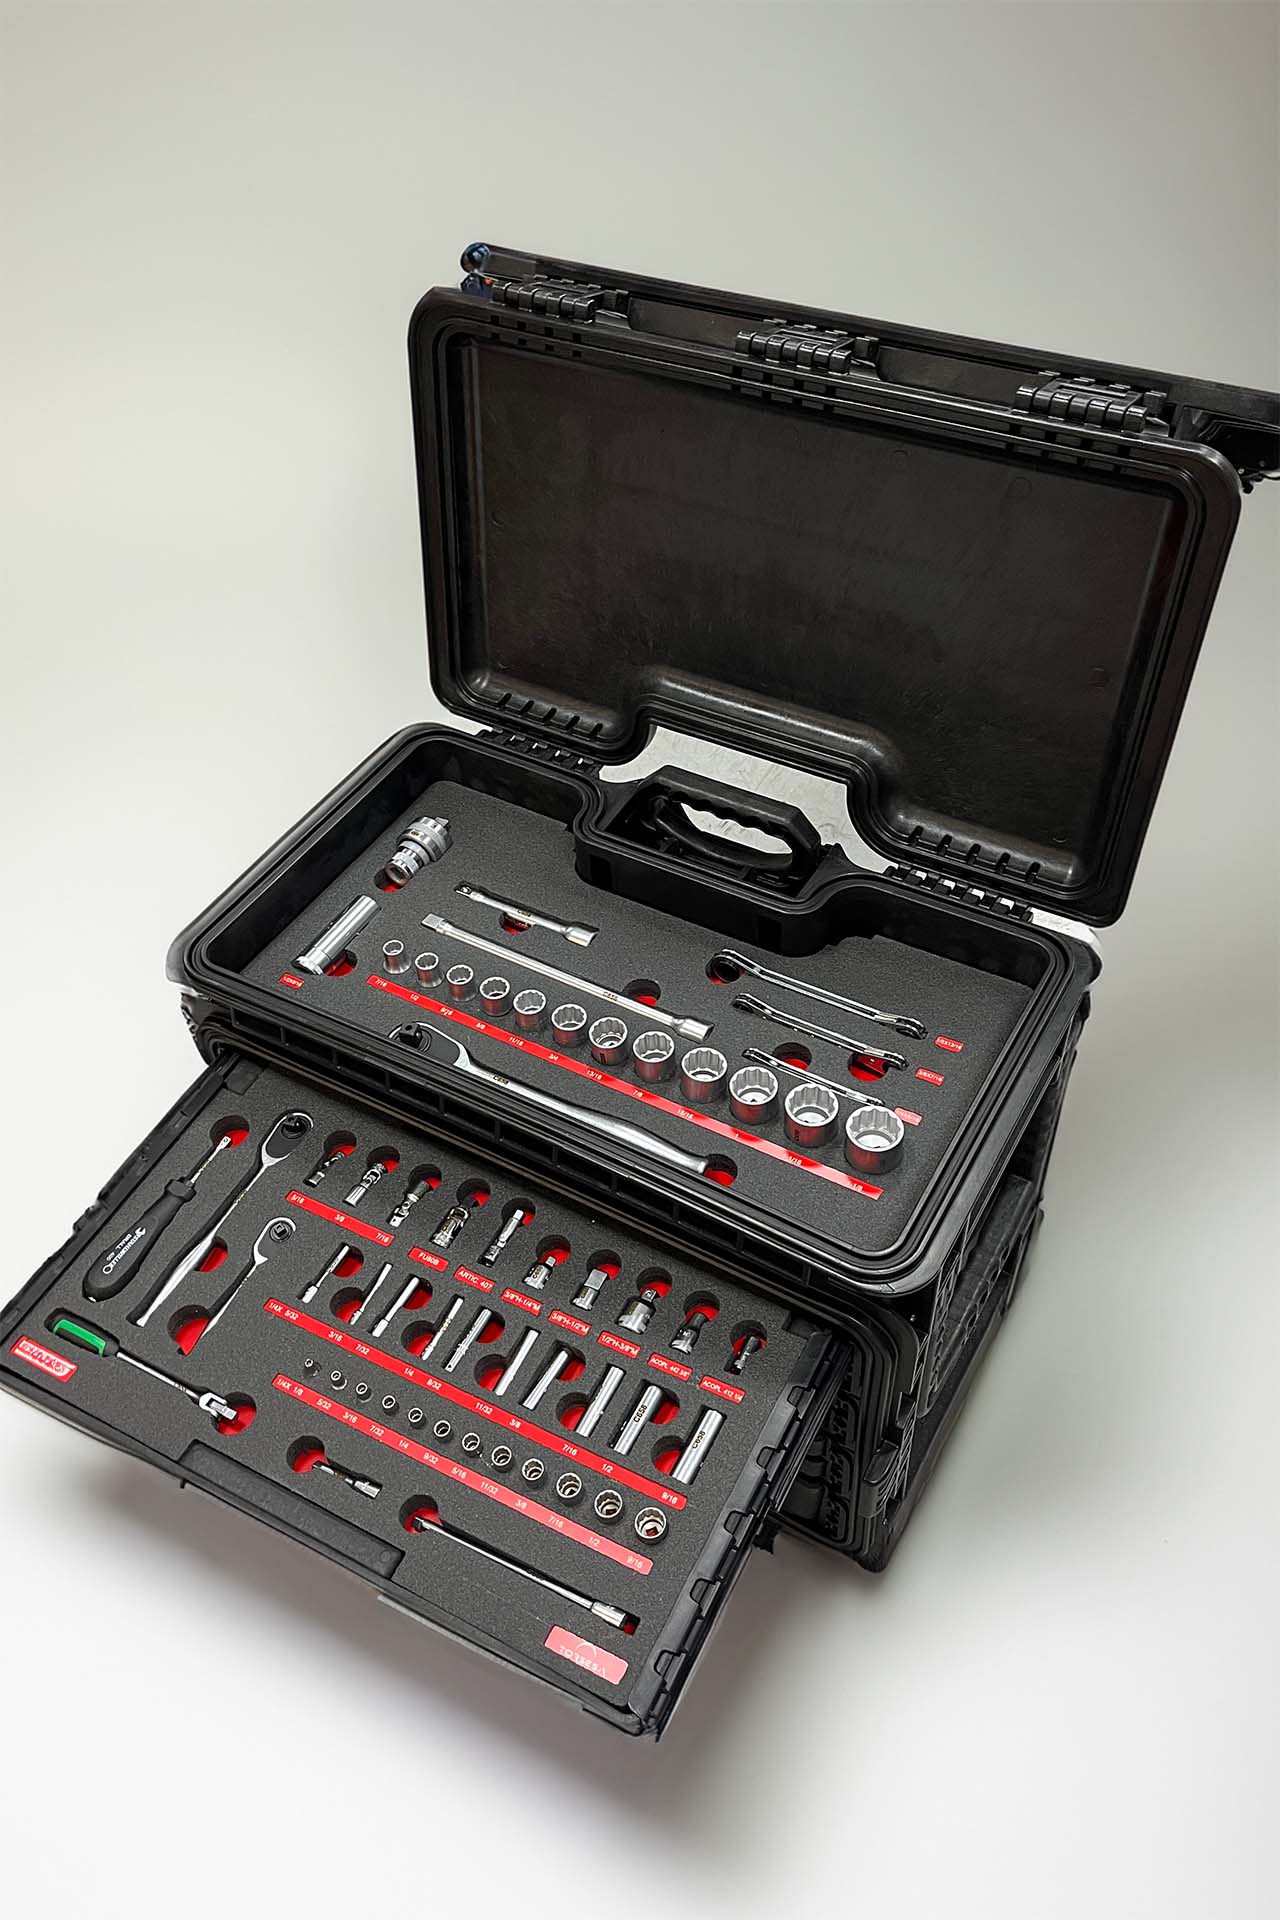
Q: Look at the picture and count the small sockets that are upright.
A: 12